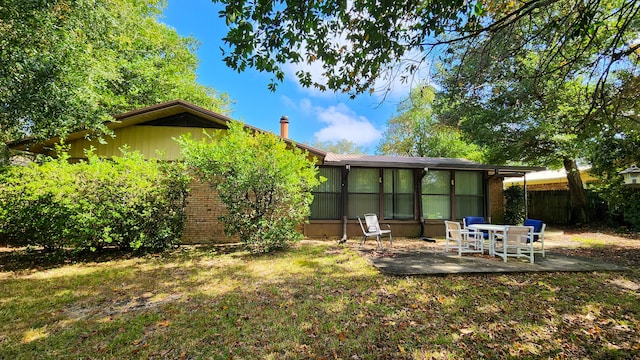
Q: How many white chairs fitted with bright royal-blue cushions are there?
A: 2